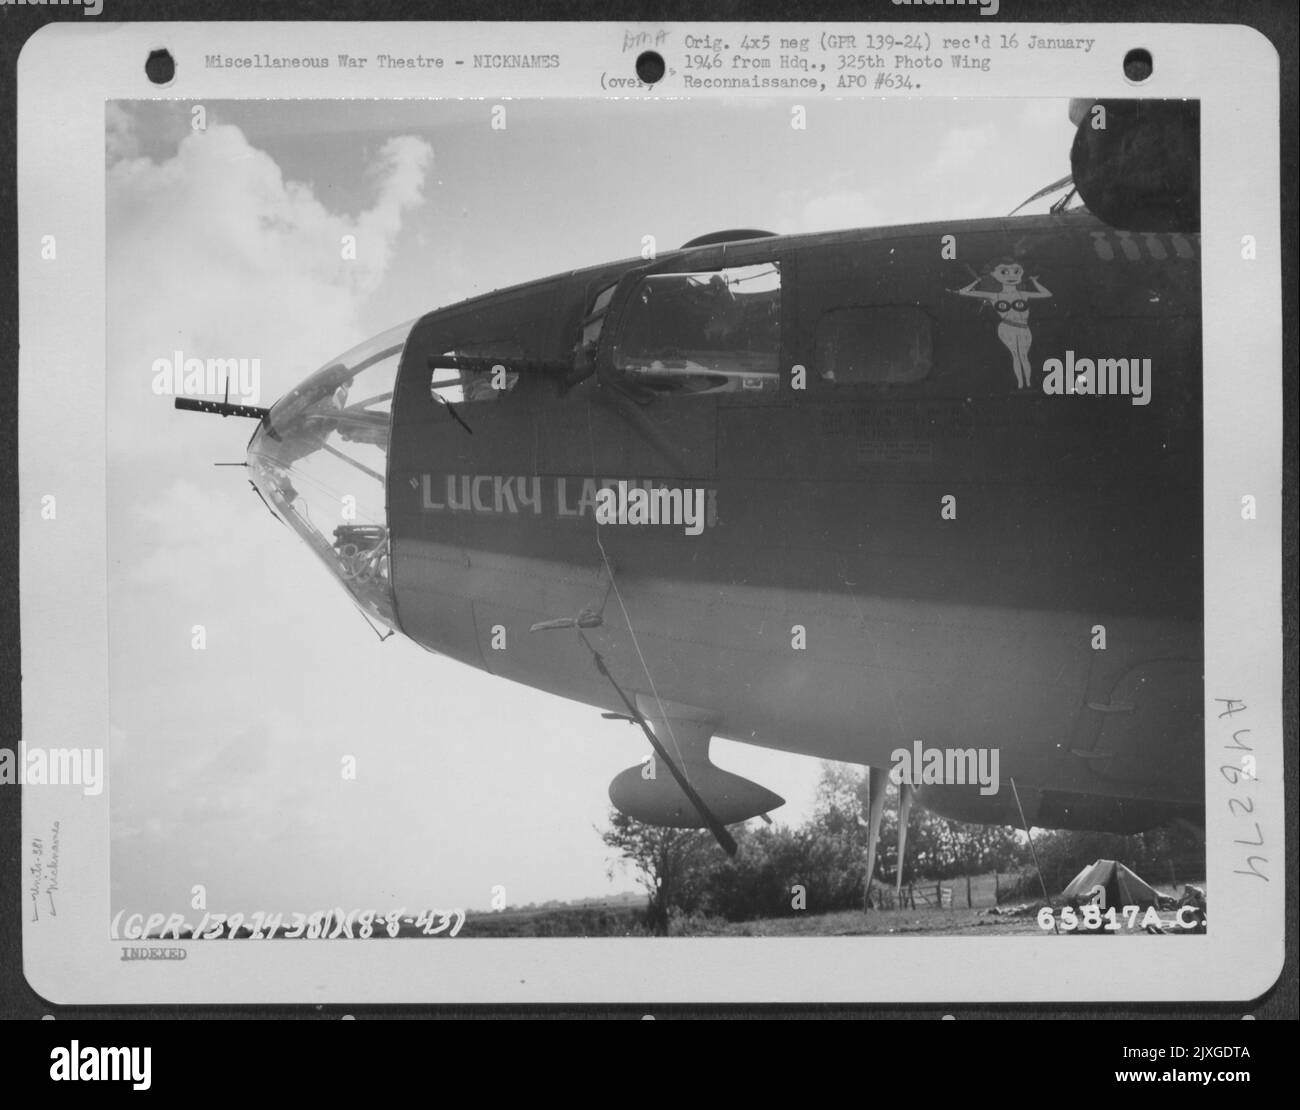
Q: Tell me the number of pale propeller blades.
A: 2